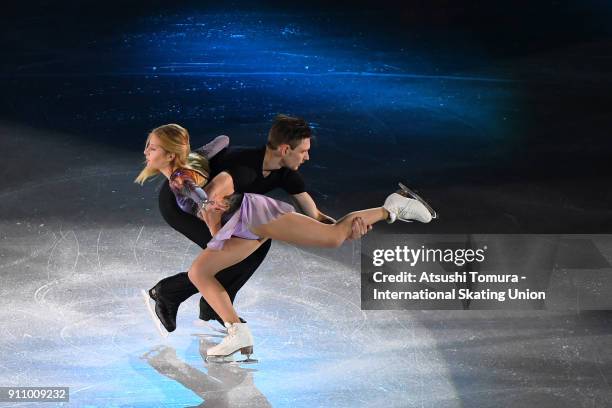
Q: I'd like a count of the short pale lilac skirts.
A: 1